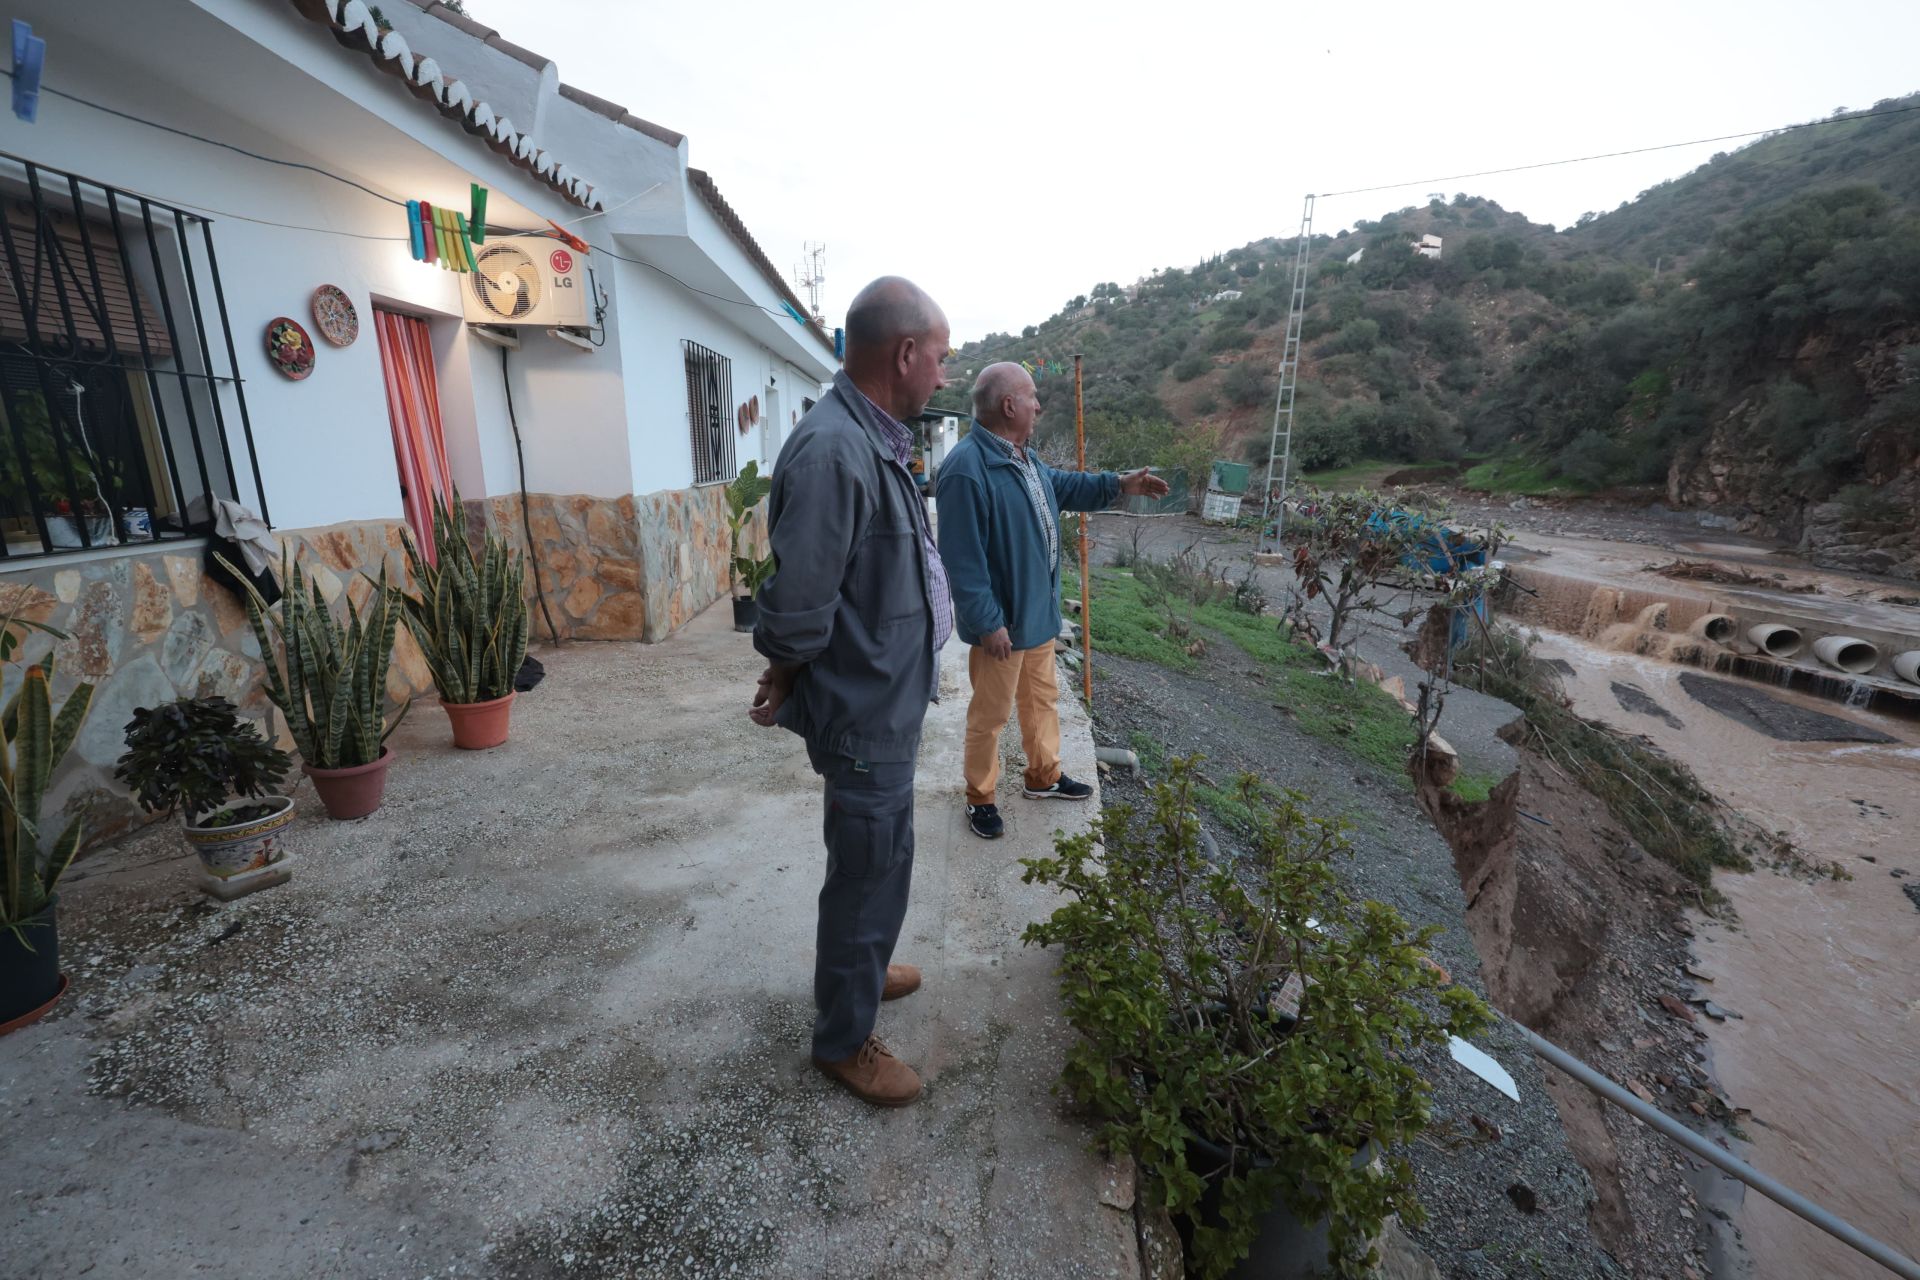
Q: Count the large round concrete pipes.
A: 4